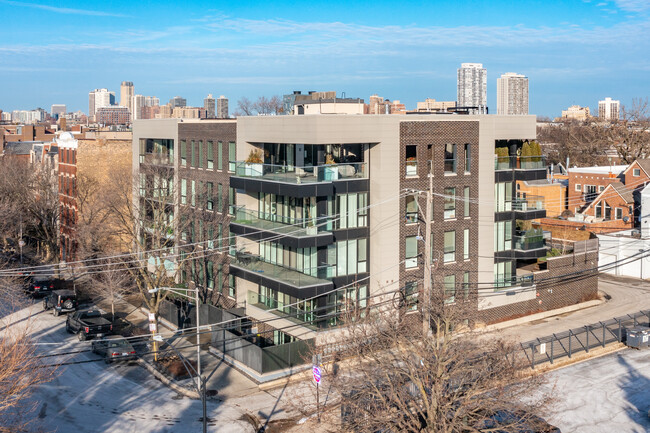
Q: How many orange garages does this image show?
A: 0